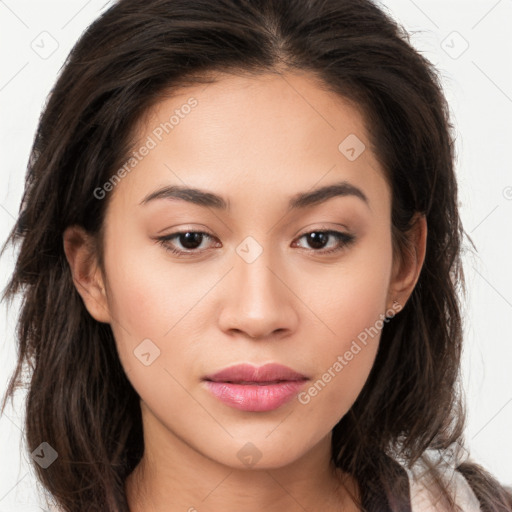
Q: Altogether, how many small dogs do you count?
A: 0